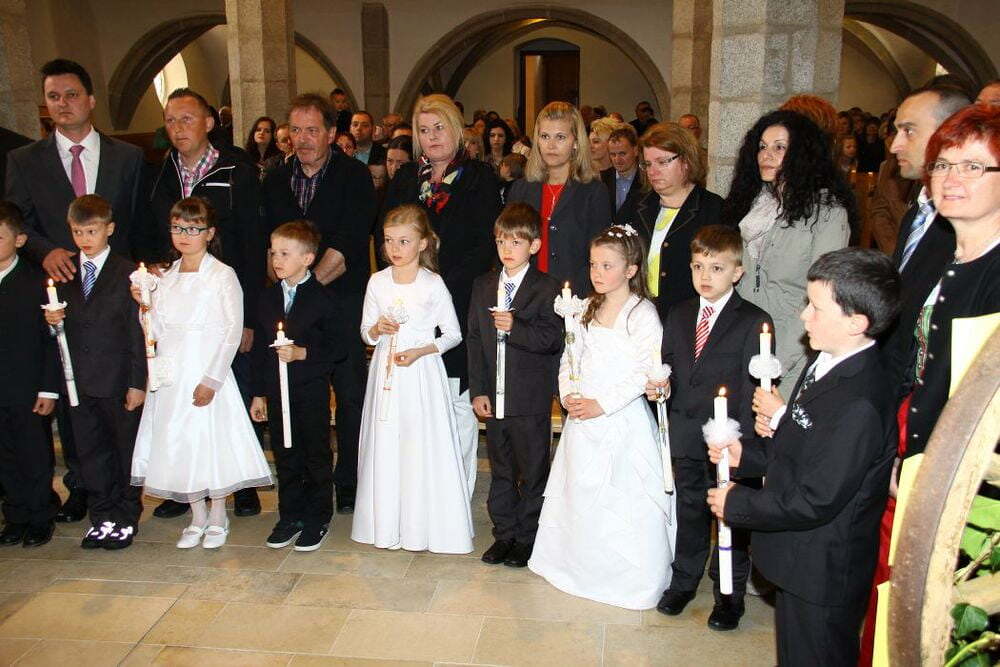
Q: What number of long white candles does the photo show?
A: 9